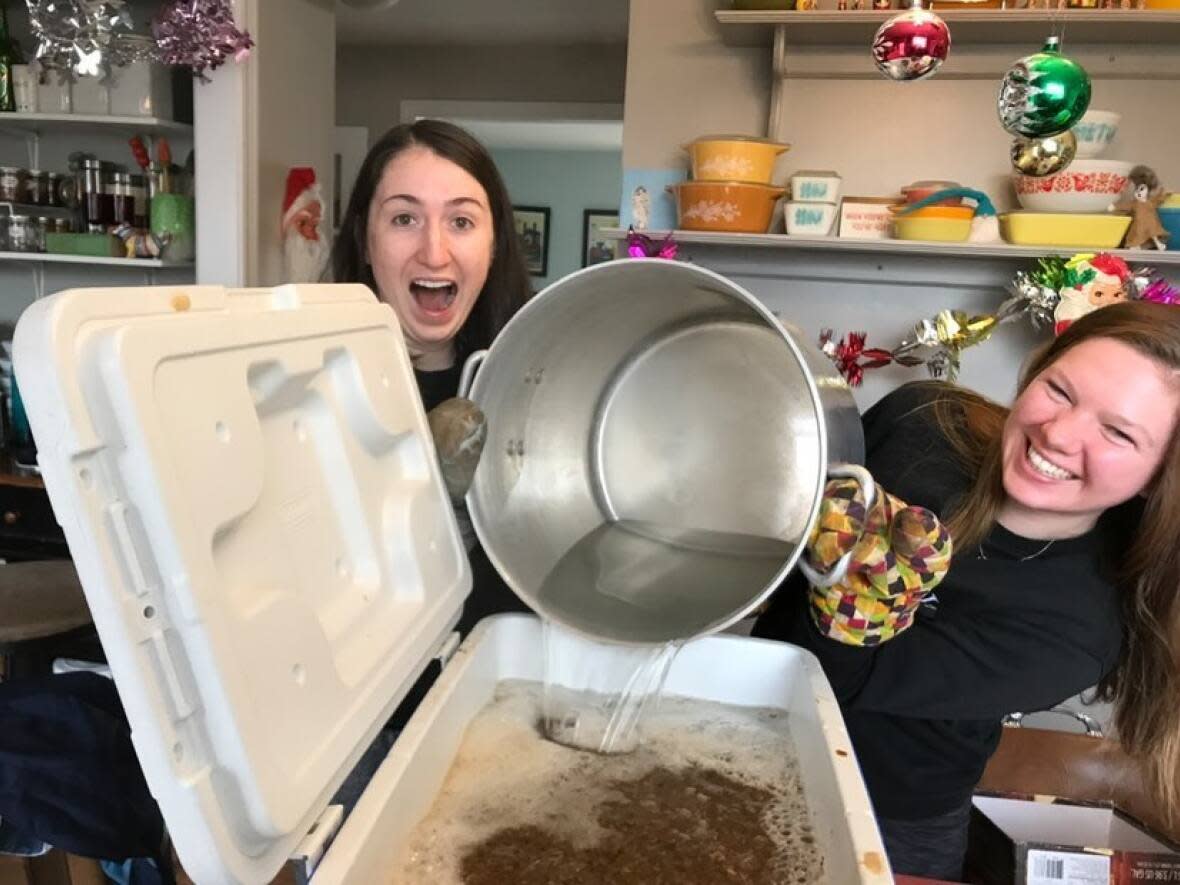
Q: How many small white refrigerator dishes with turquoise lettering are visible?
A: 2